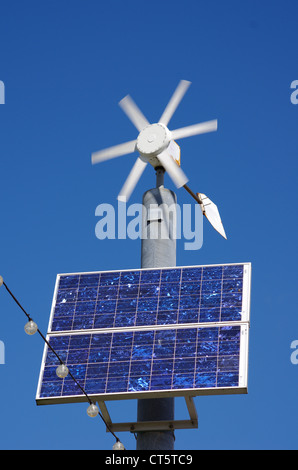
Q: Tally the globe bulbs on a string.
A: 5